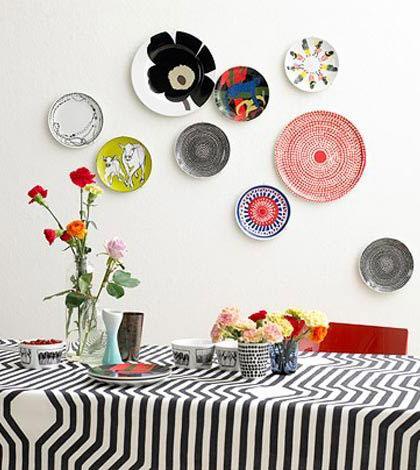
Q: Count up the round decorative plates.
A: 9